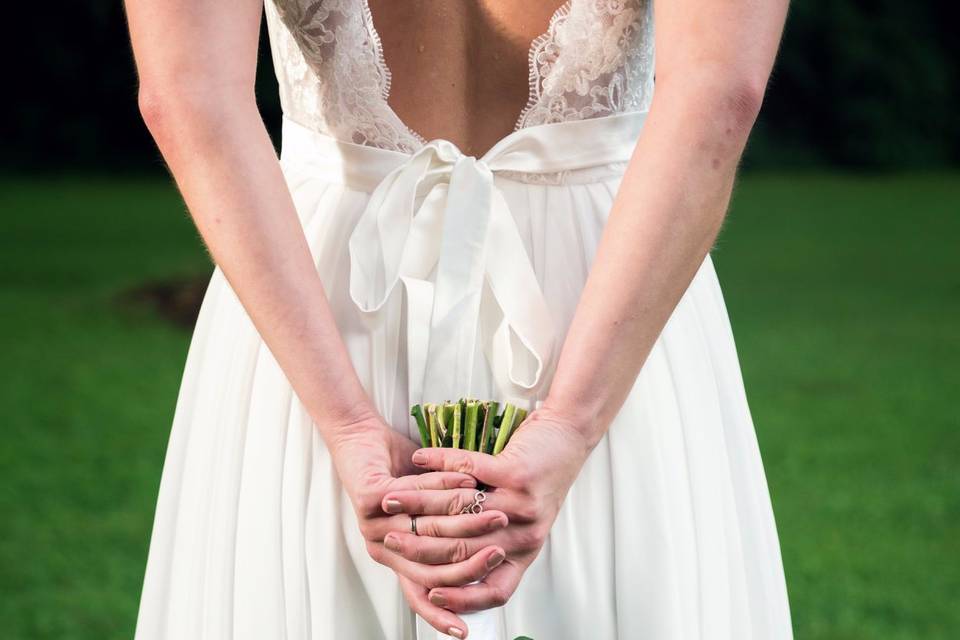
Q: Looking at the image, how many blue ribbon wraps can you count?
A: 0